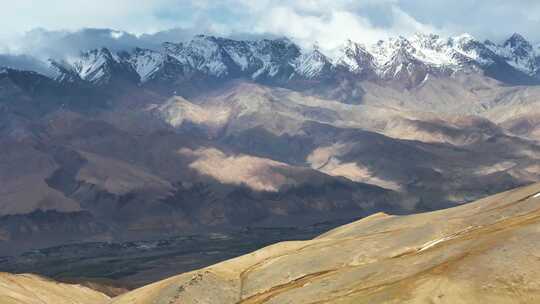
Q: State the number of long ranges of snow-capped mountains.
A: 1